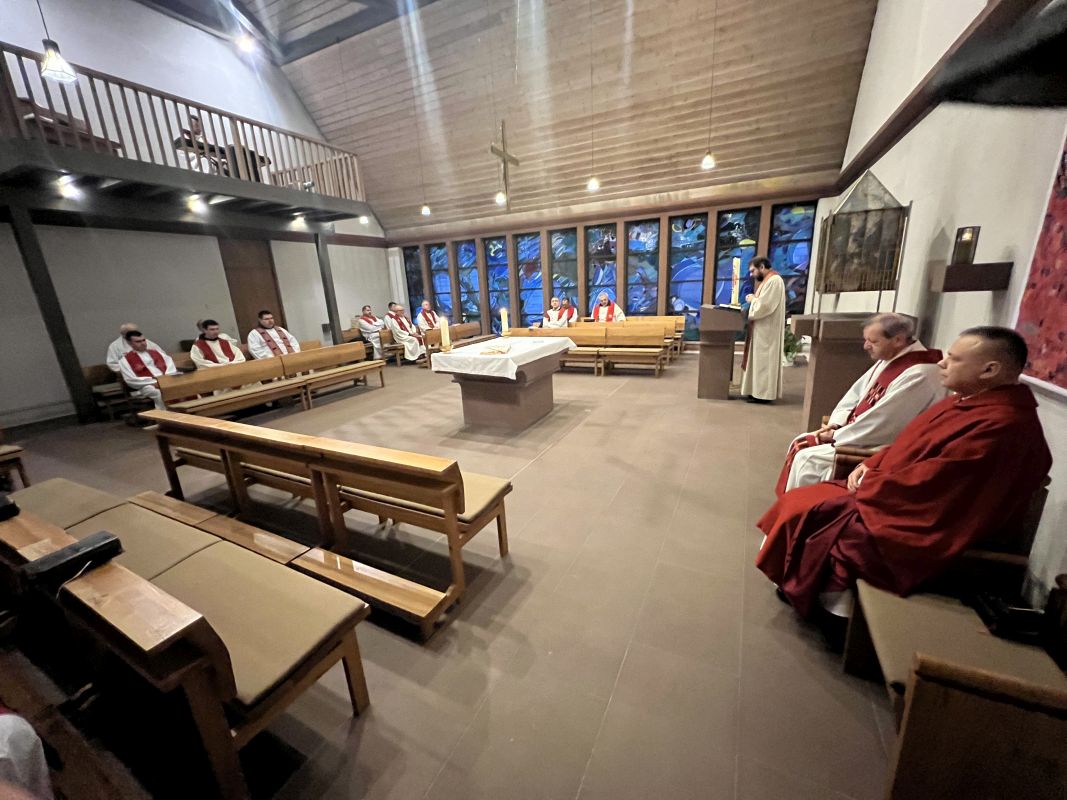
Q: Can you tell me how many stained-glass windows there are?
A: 11